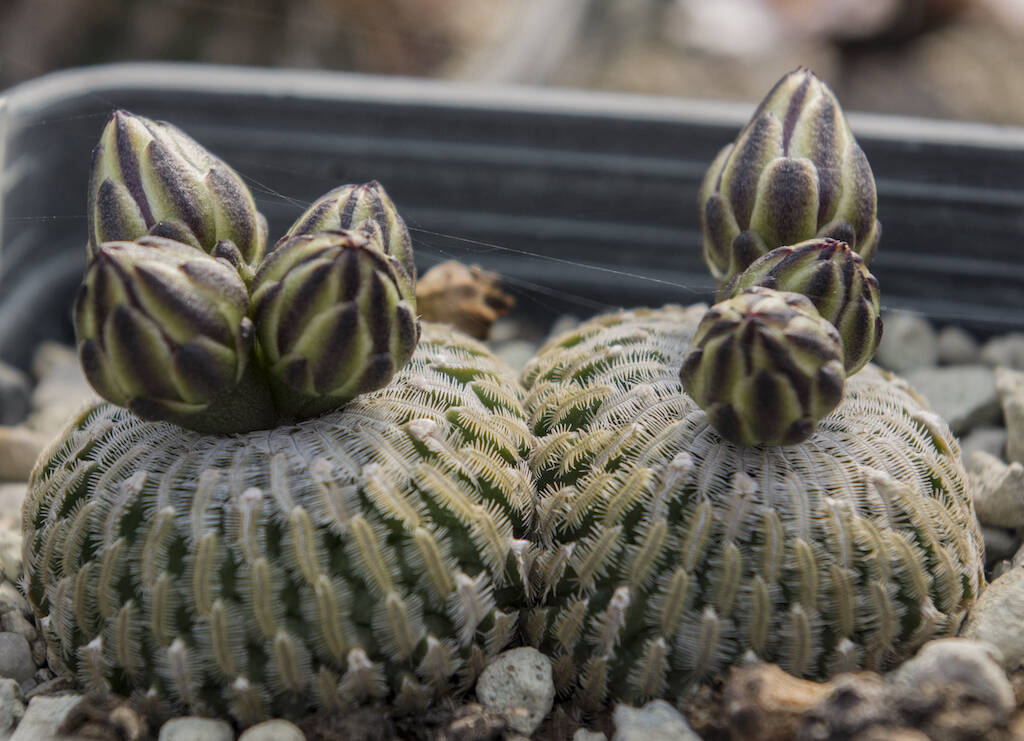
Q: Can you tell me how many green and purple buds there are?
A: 7